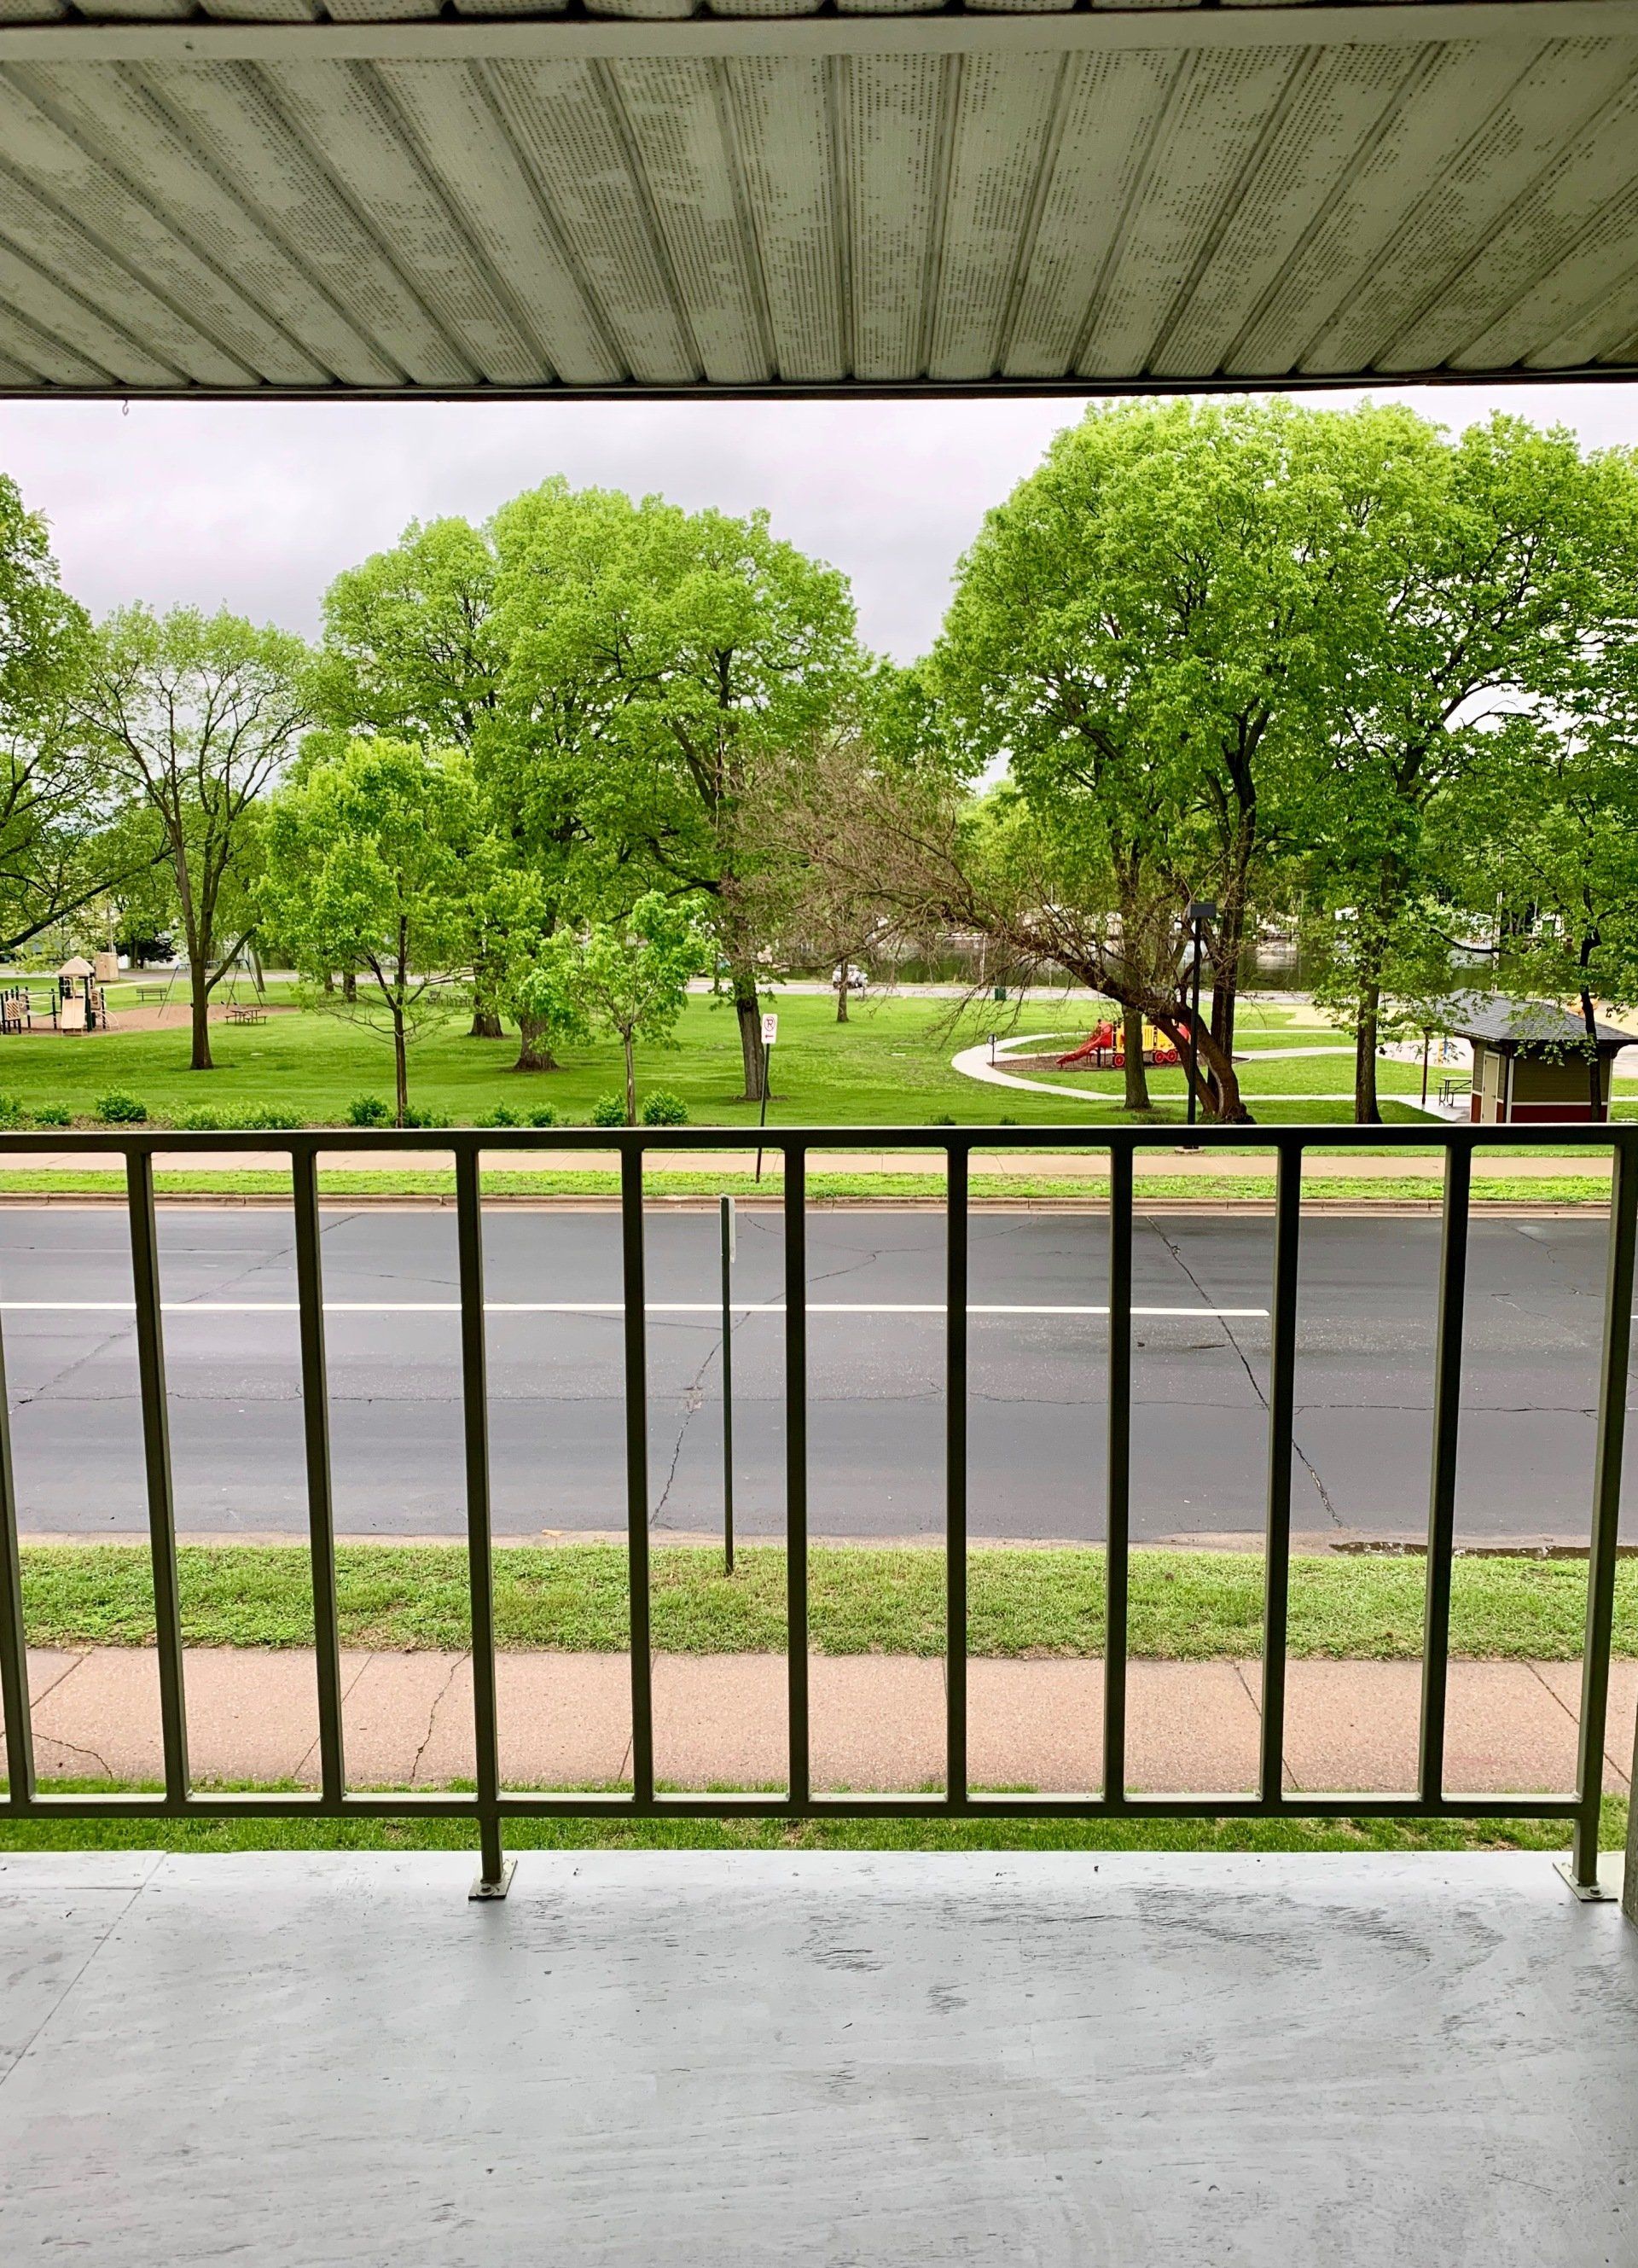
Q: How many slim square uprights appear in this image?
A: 11